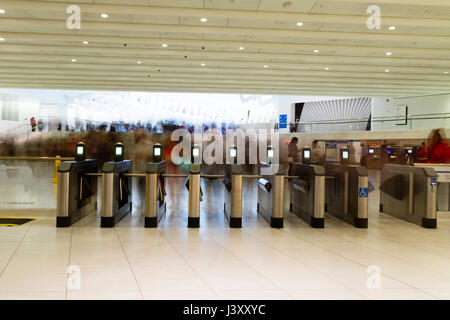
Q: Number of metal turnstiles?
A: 9